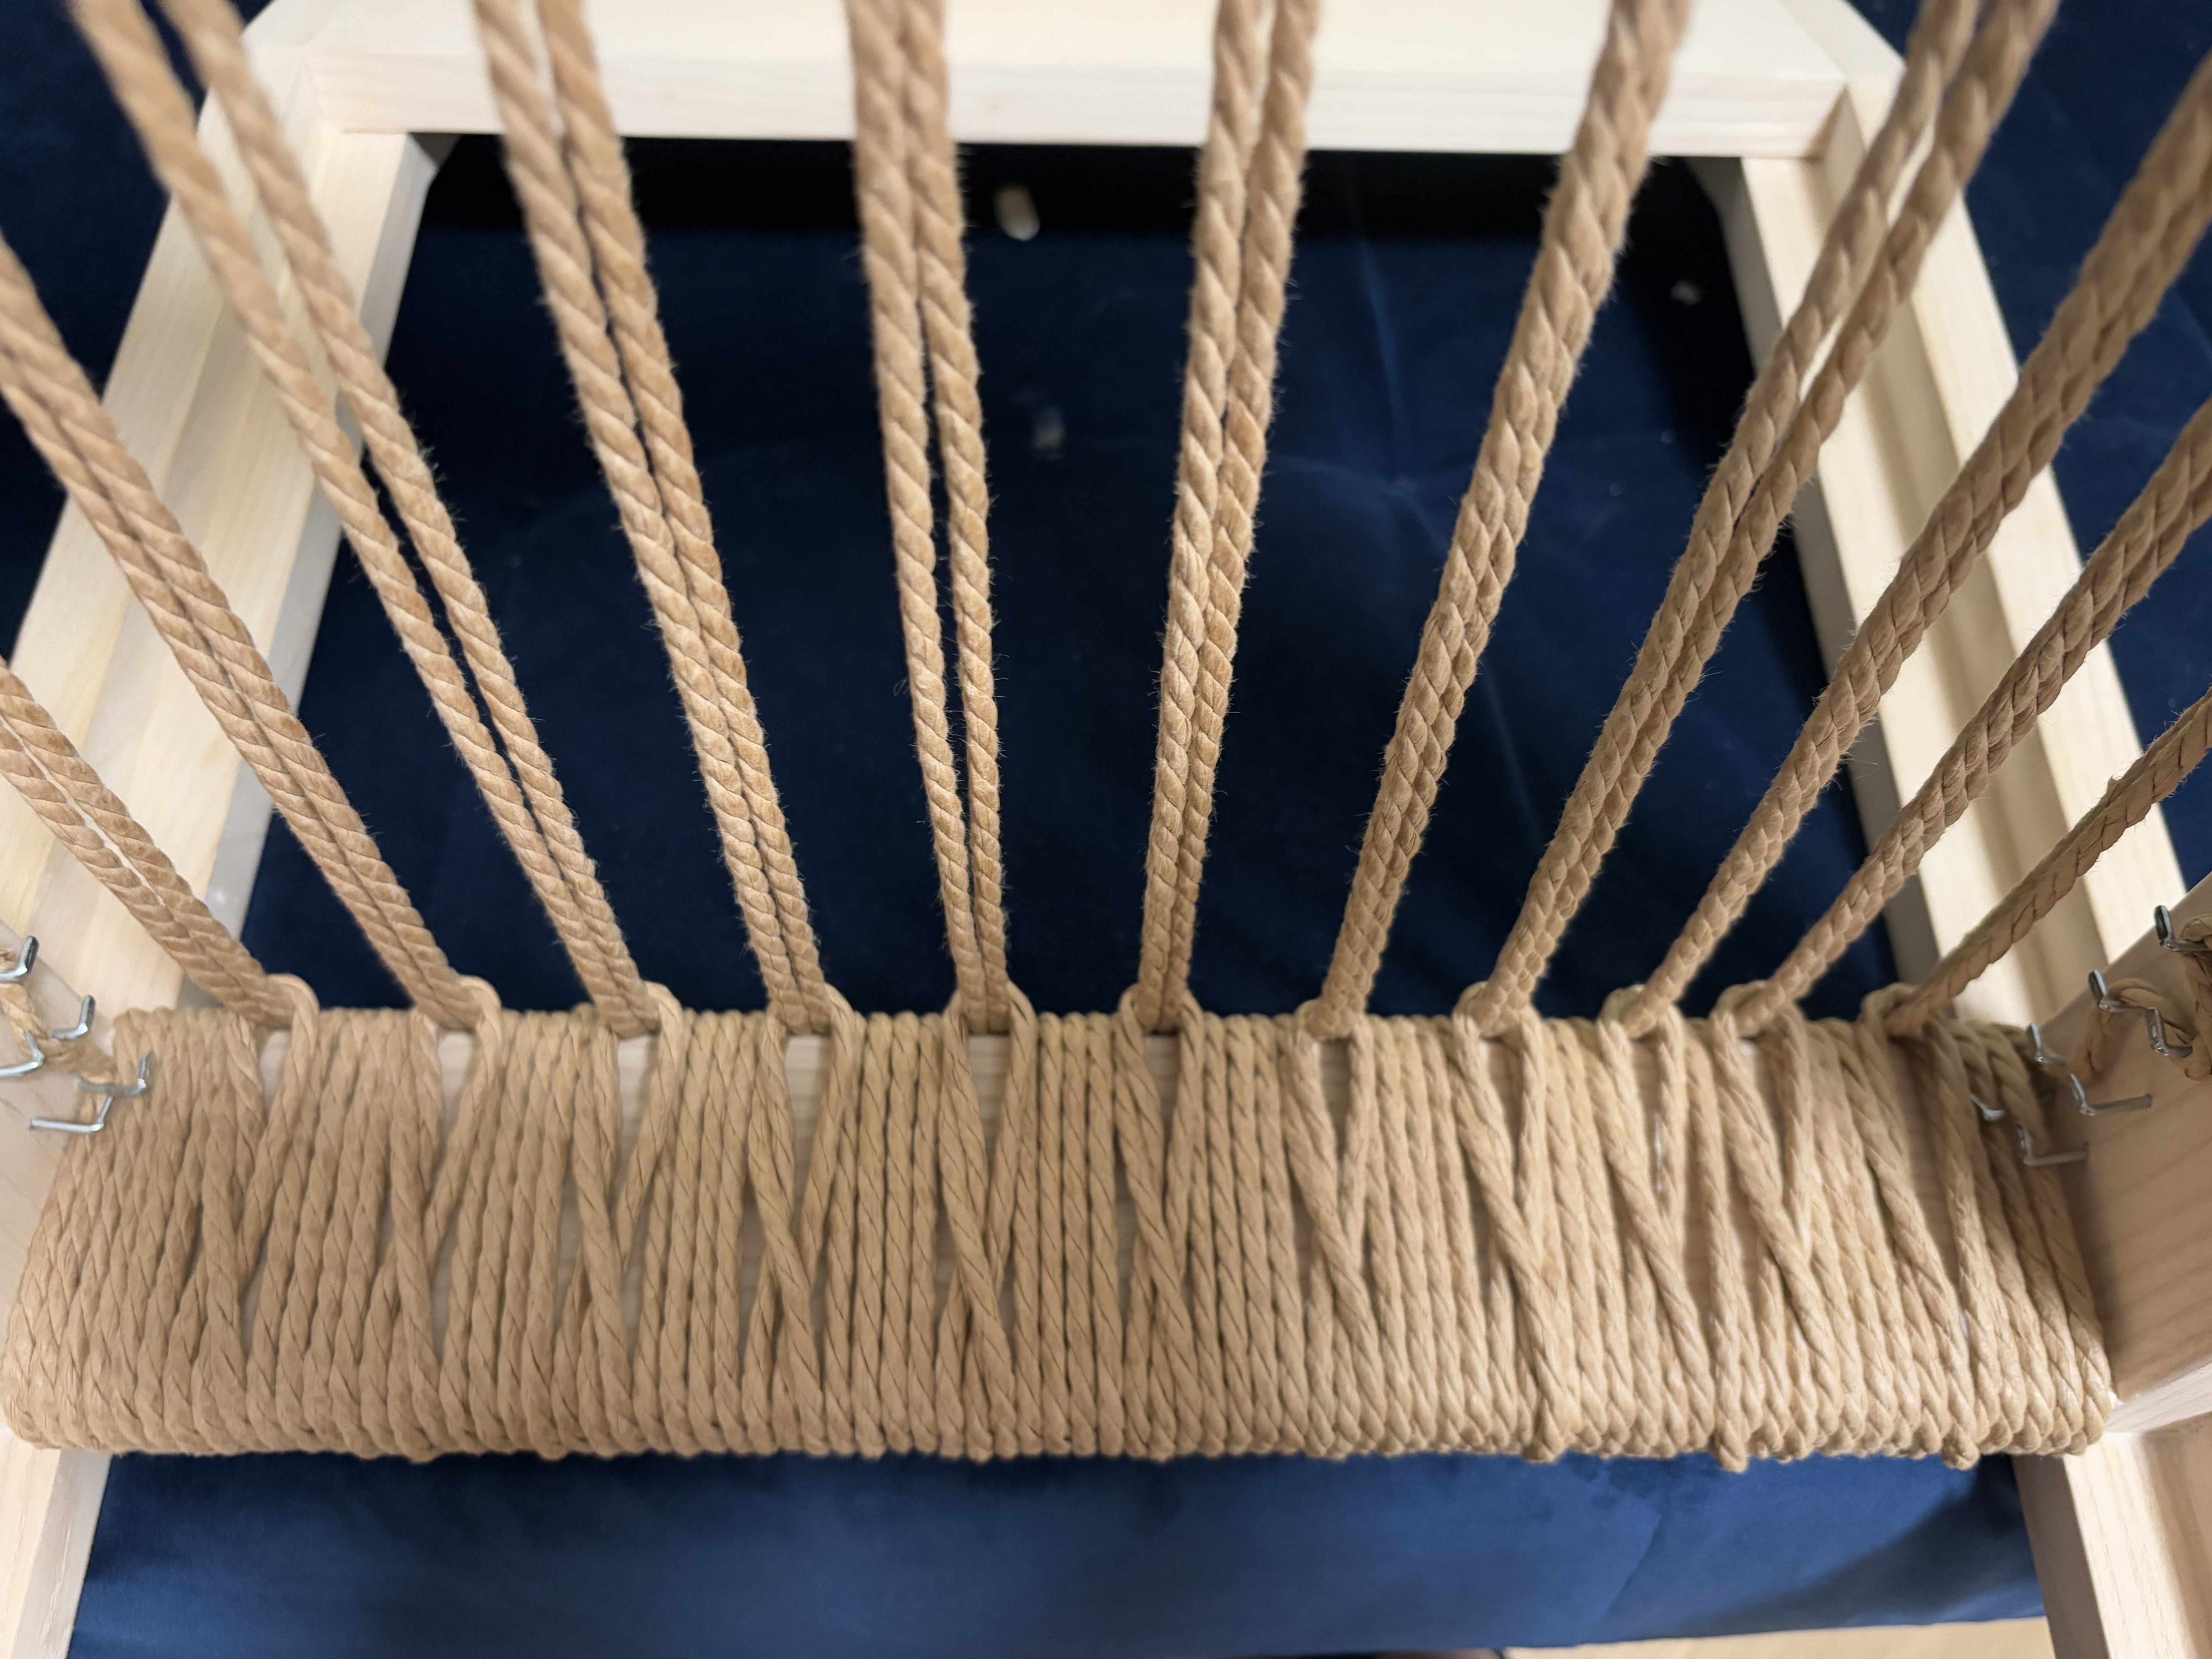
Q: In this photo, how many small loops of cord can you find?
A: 11